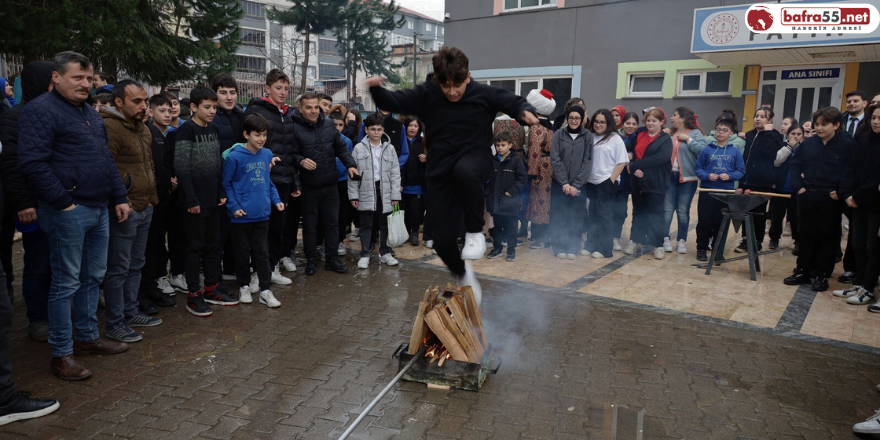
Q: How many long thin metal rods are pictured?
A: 1